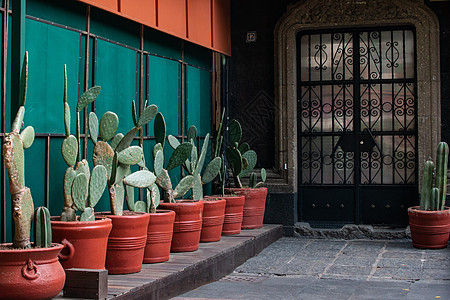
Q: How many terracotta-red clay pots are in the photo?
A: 9